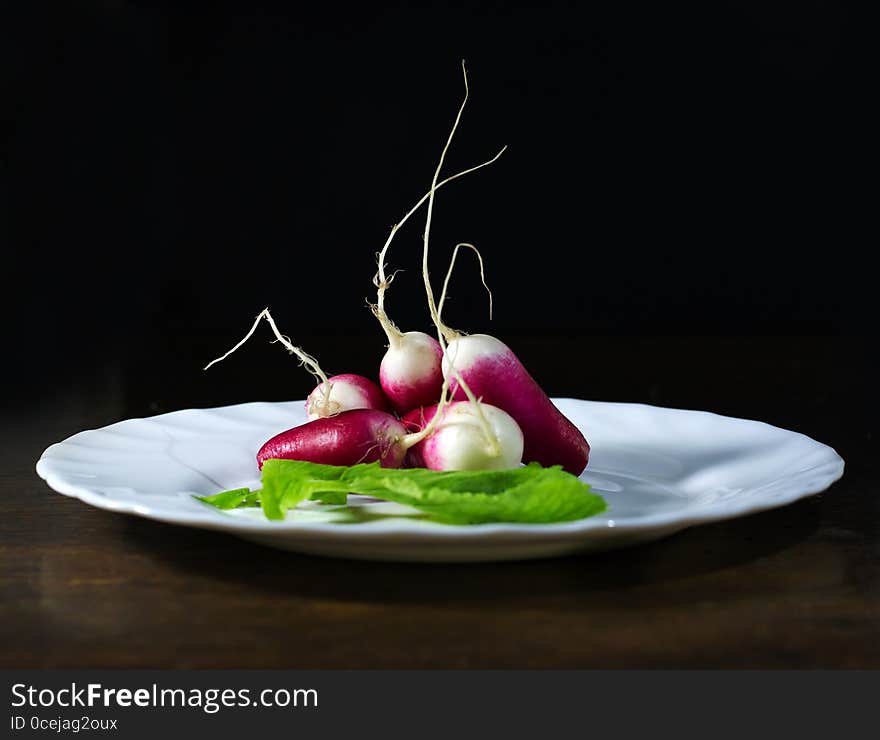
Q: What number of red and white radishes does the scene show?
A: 5